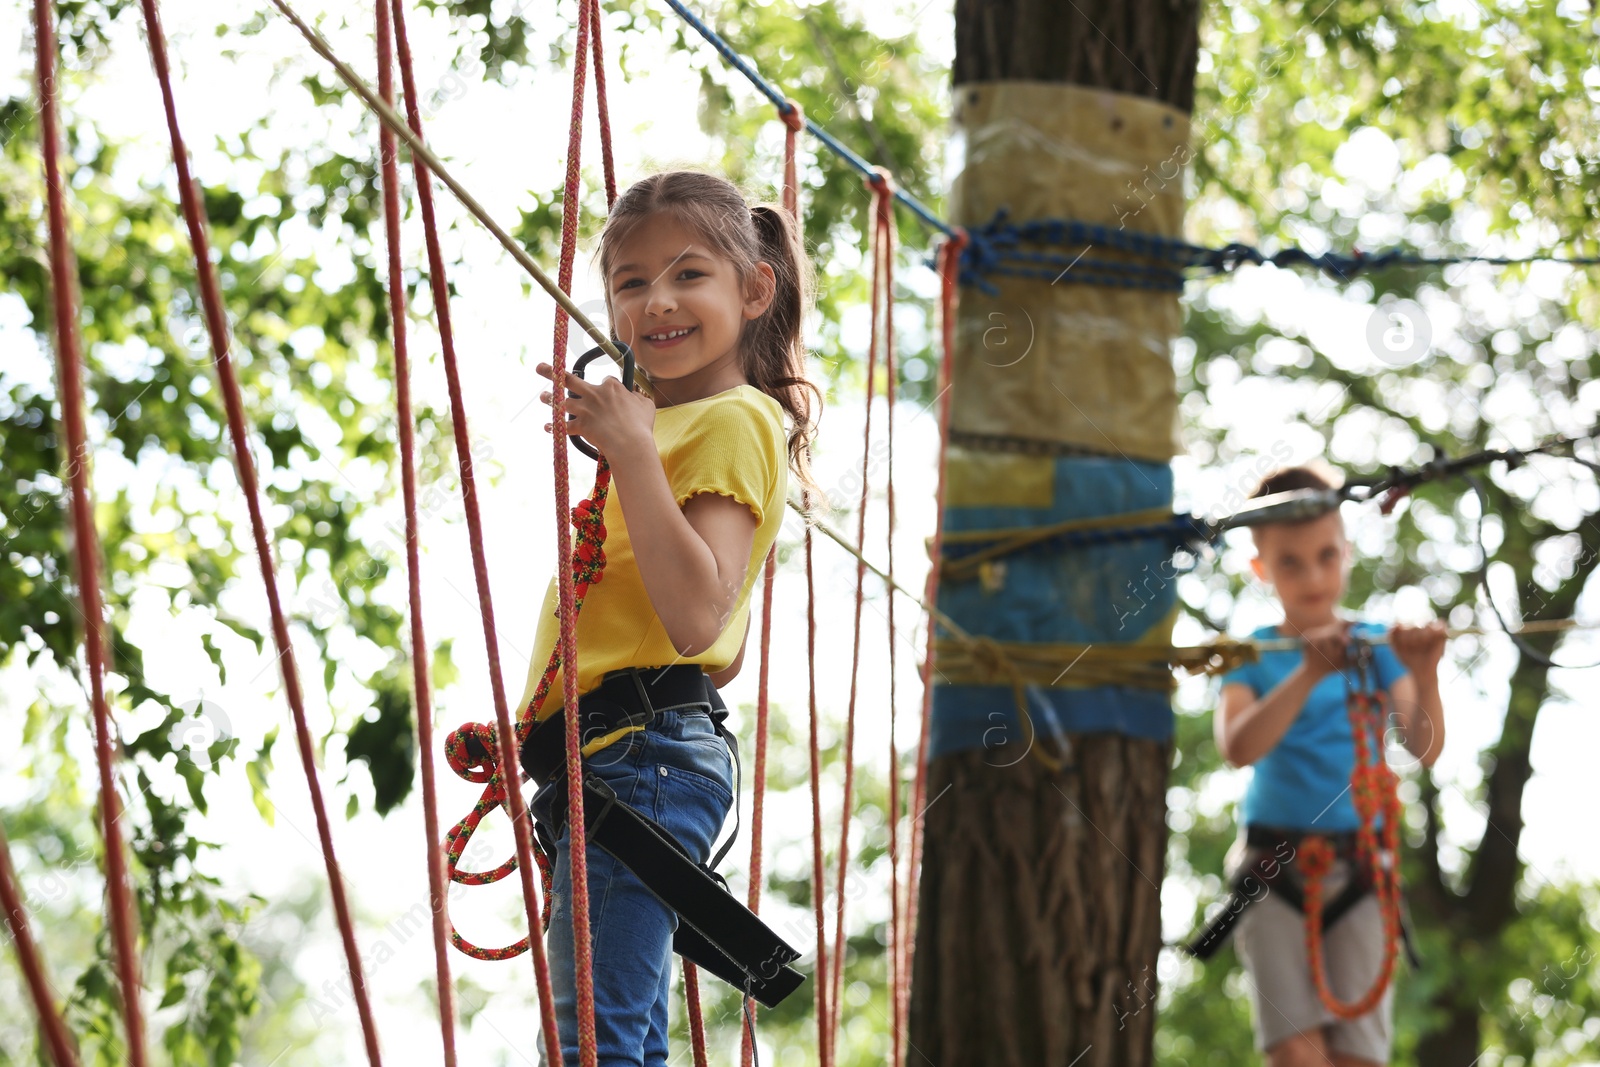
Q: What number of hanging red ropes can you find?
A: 12